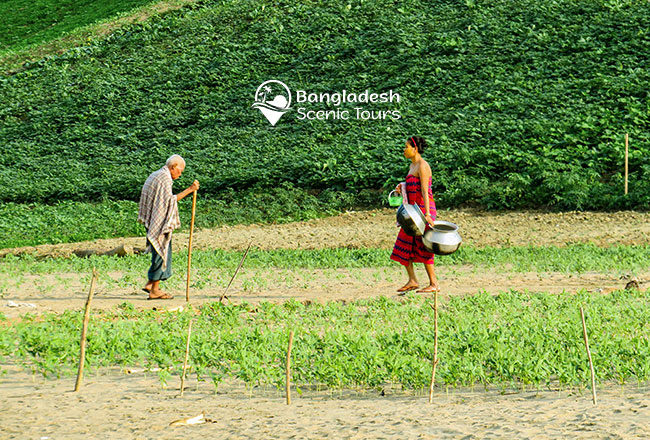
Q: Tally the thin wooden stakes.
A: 7